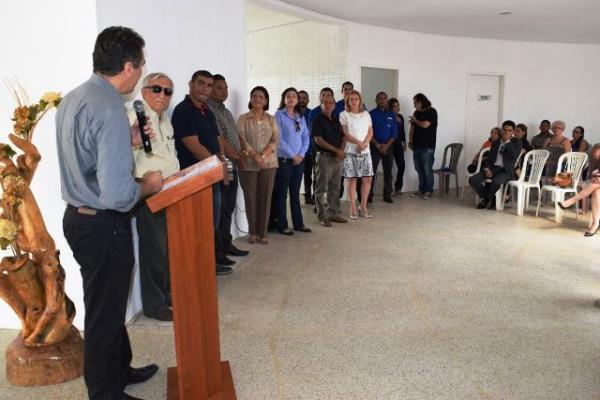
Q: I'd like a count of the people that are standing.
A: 14